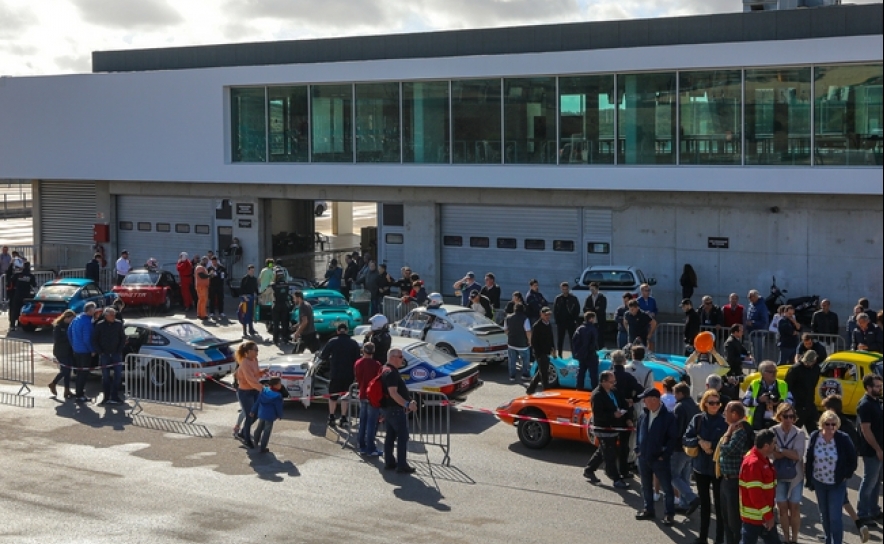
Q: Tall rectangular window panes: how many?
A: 12